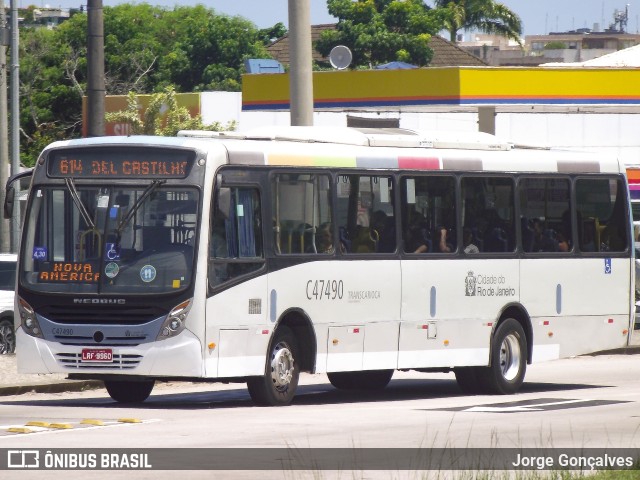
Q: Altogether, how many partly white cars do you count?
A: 1